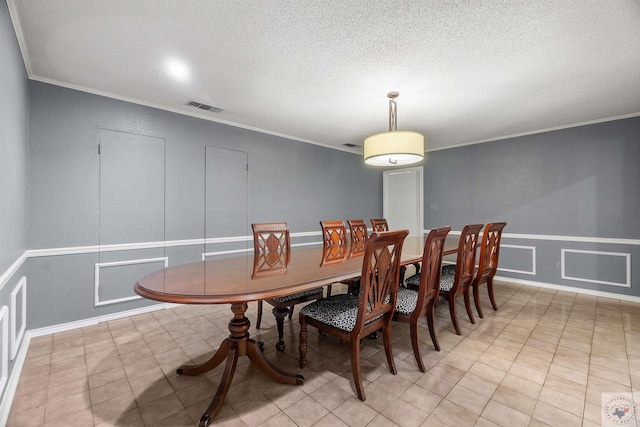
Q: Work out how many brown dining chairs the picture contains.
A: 8